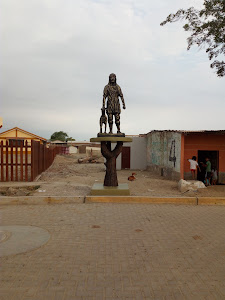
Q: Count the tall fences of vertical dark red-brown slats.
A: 1